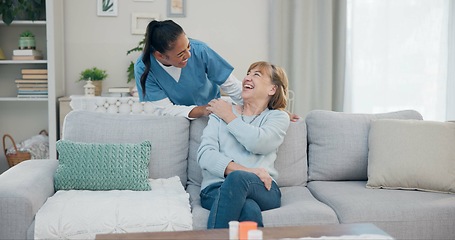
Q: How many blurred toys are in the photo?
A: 0